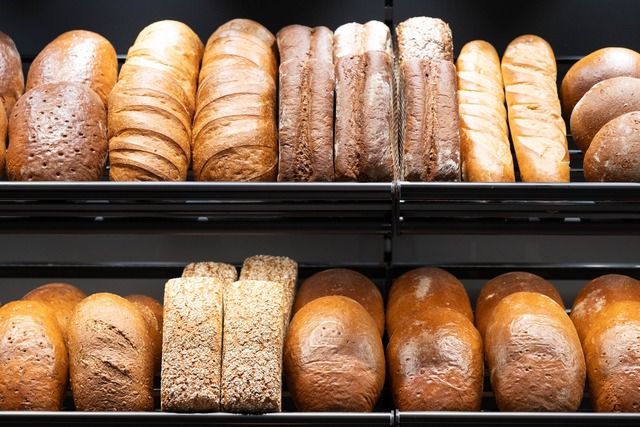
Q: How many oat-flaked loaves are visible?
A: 4